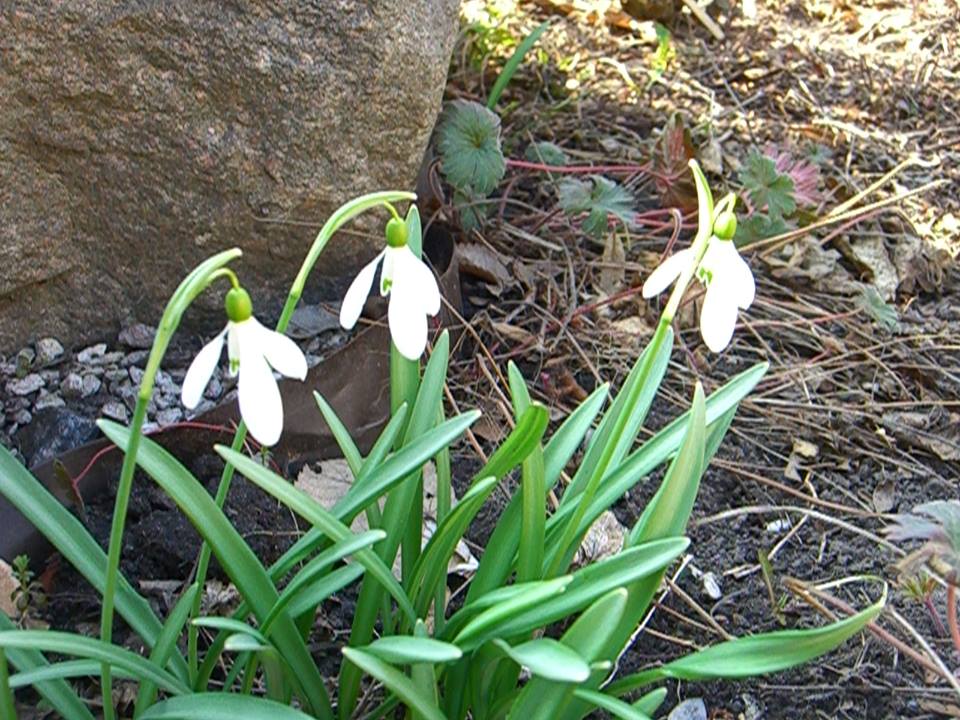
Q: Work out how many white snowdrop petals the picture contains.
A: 9